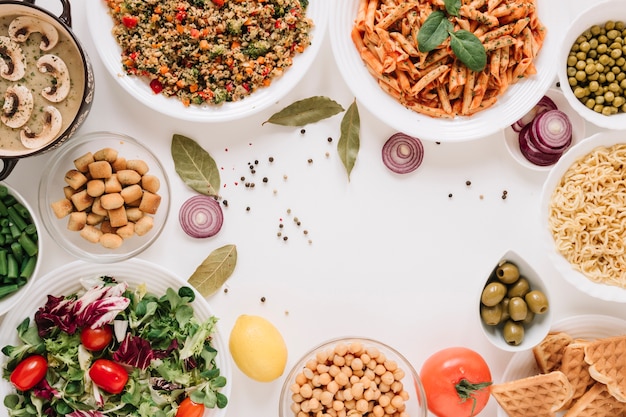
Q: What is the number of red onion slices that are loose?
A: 2